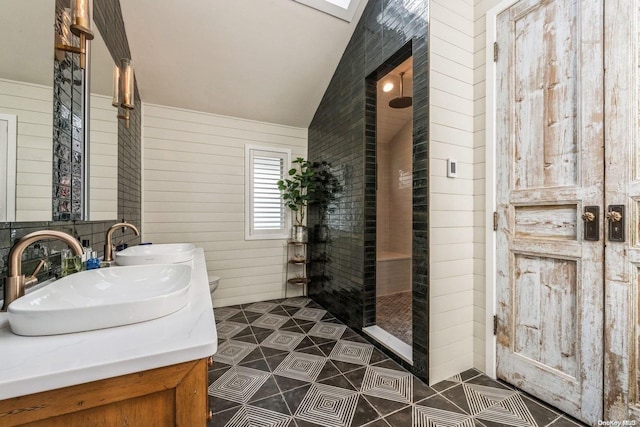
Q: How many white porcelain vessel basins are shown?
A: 2